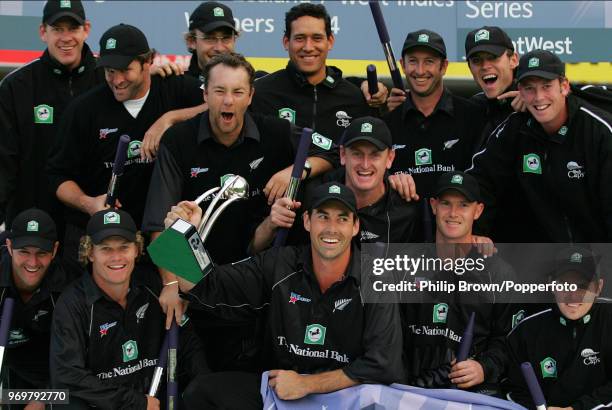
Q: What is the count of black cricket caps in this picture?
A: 12